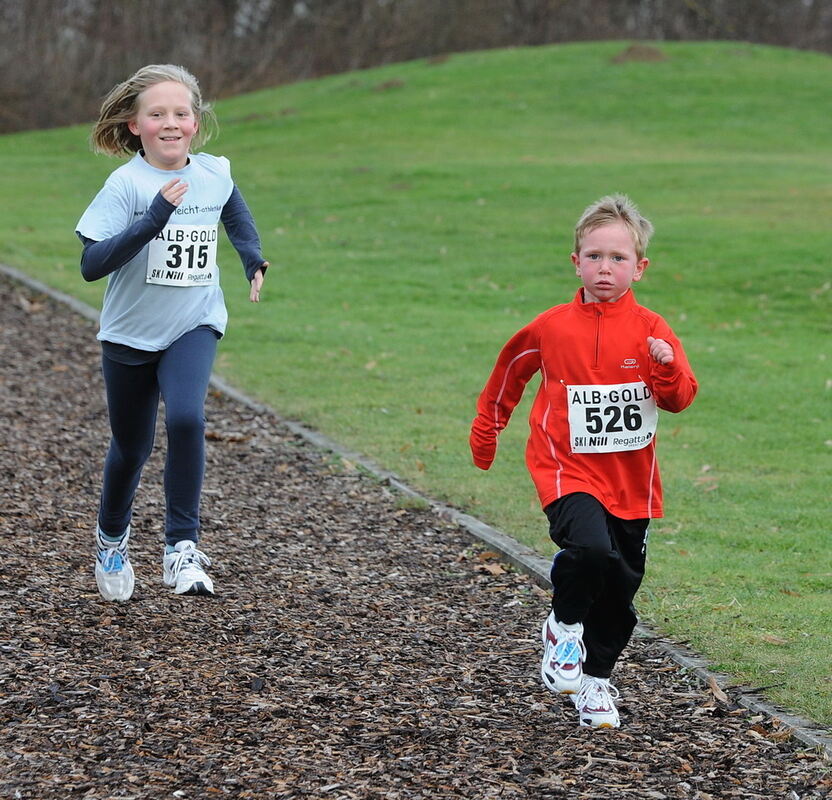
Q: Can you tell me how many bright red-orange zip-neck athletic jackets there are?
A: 1